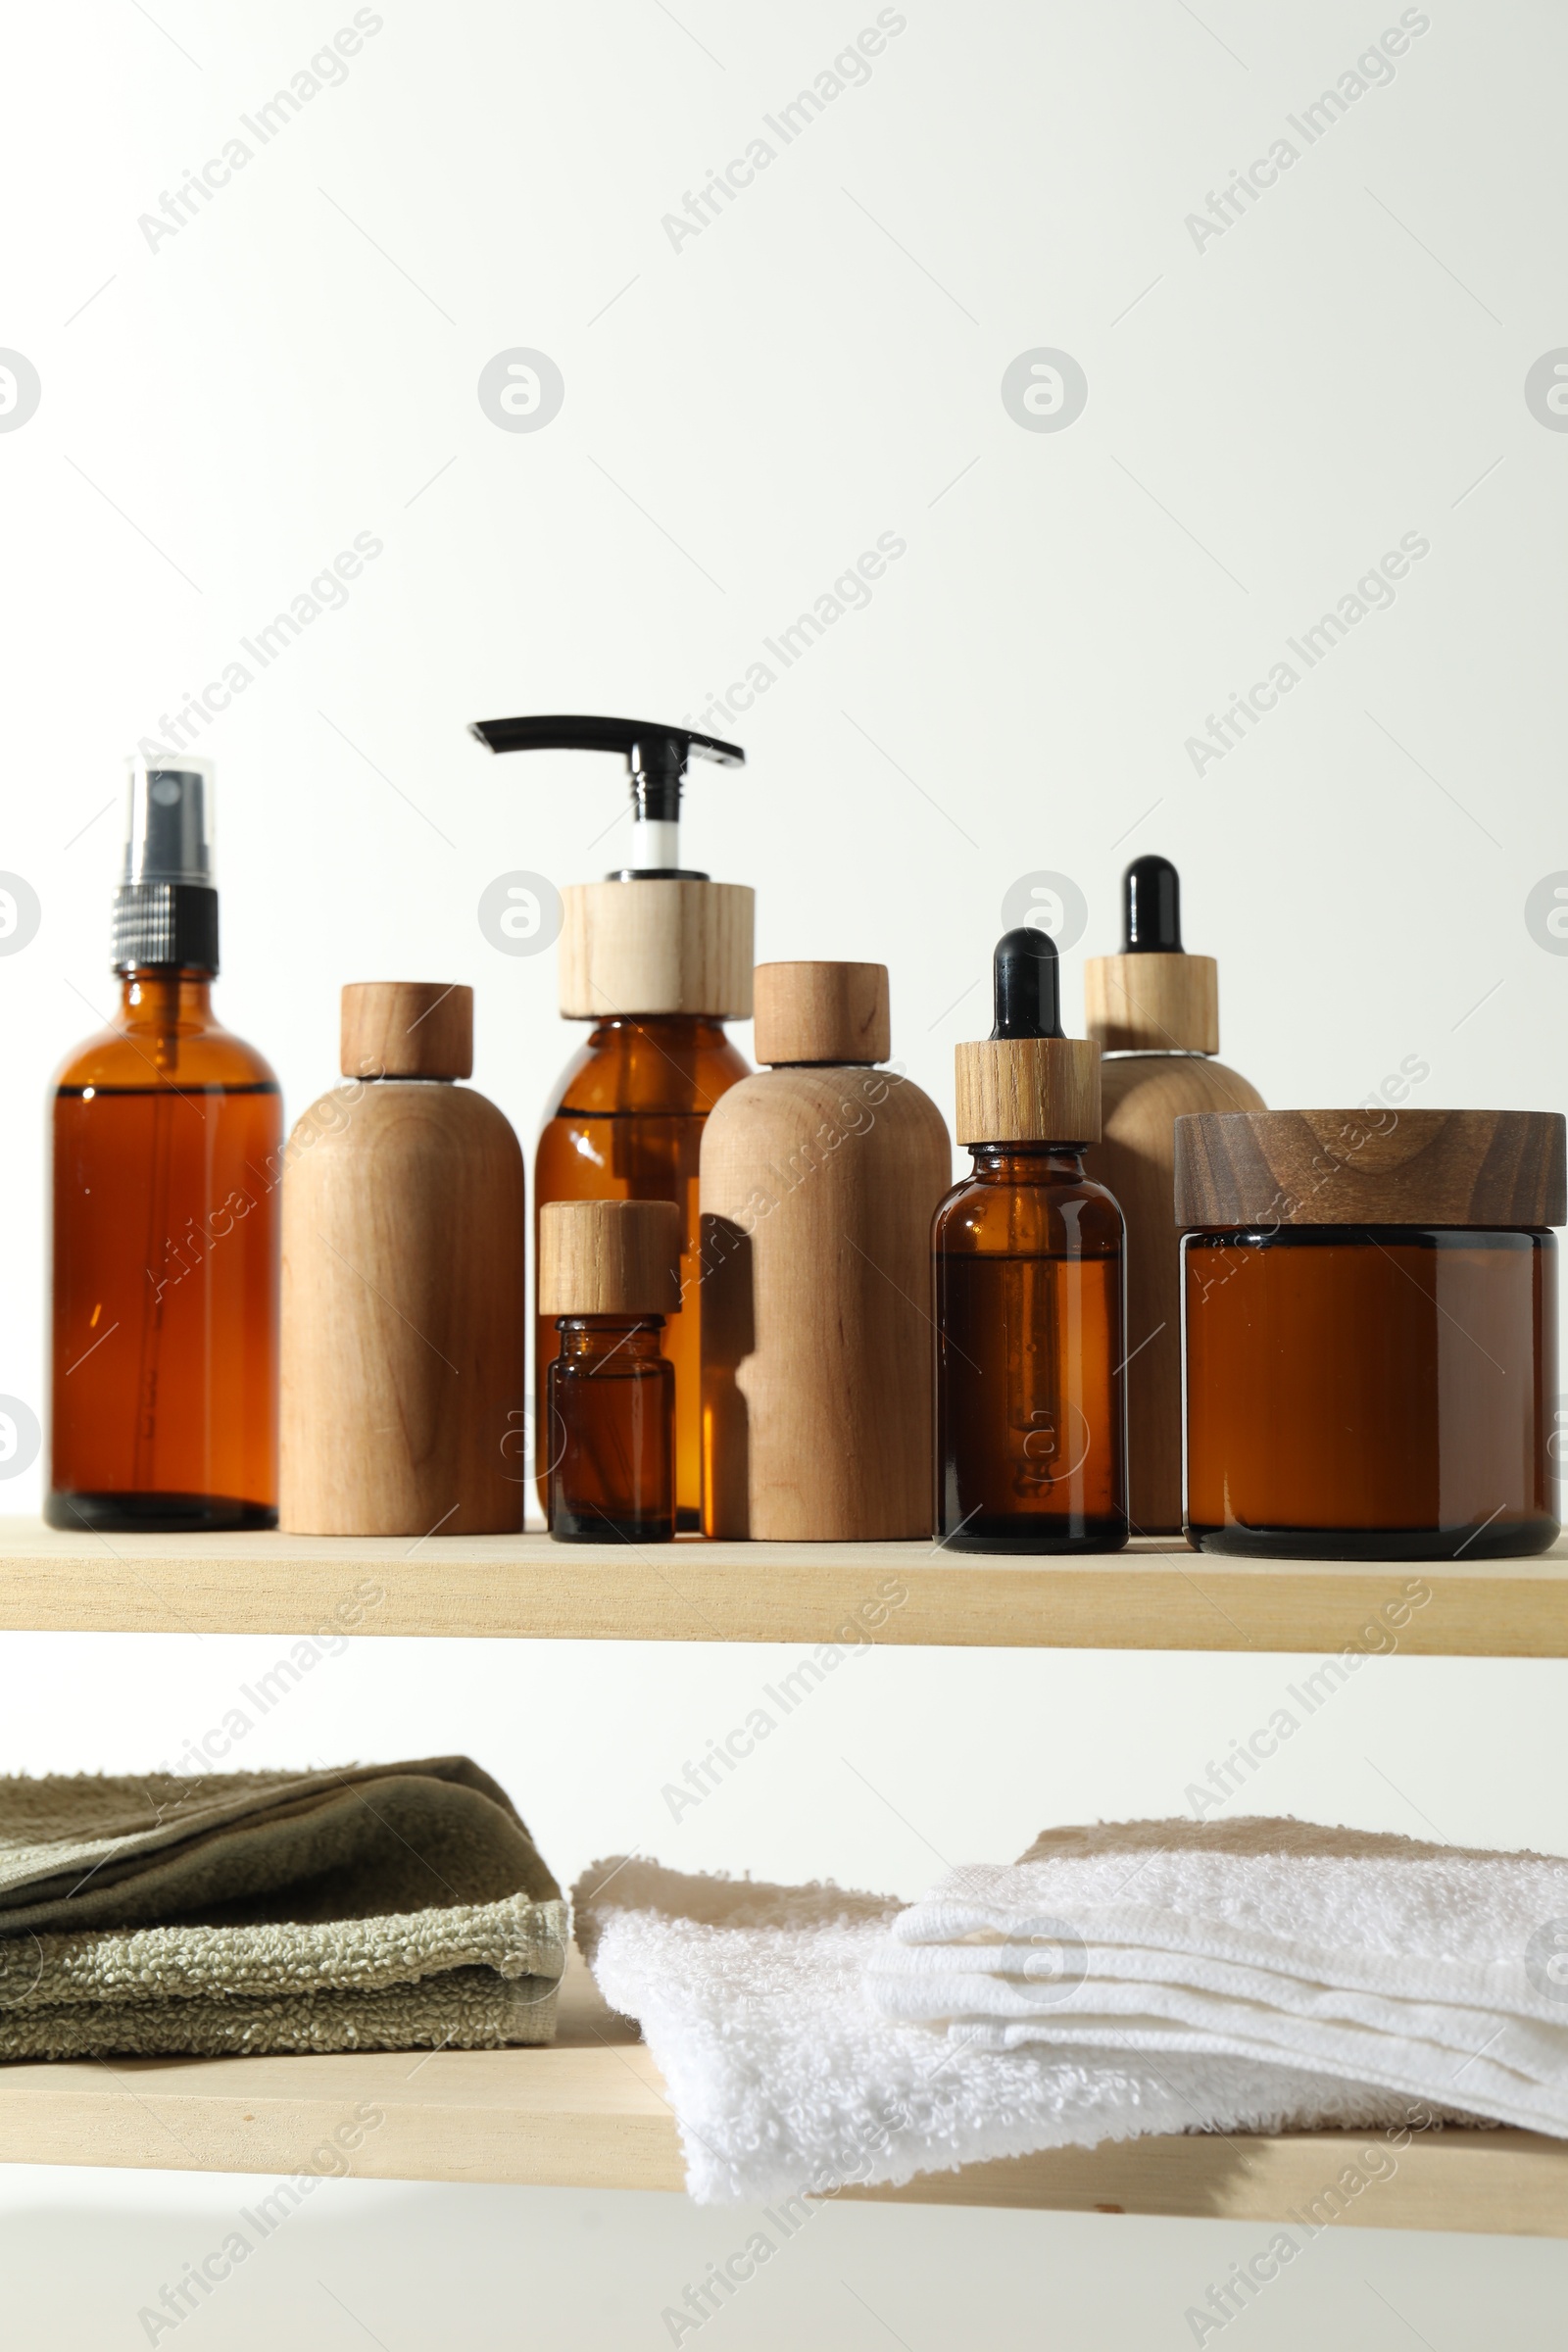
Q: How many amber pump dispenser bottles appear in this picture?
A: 1